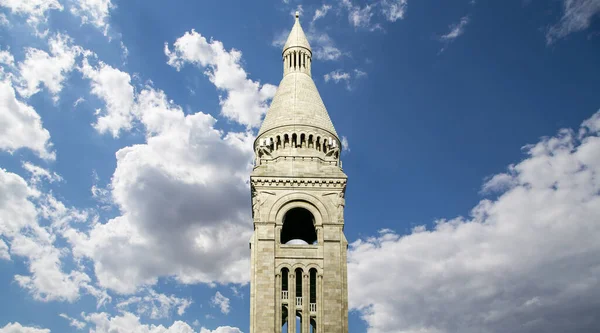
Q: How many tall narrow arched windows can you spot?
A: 3